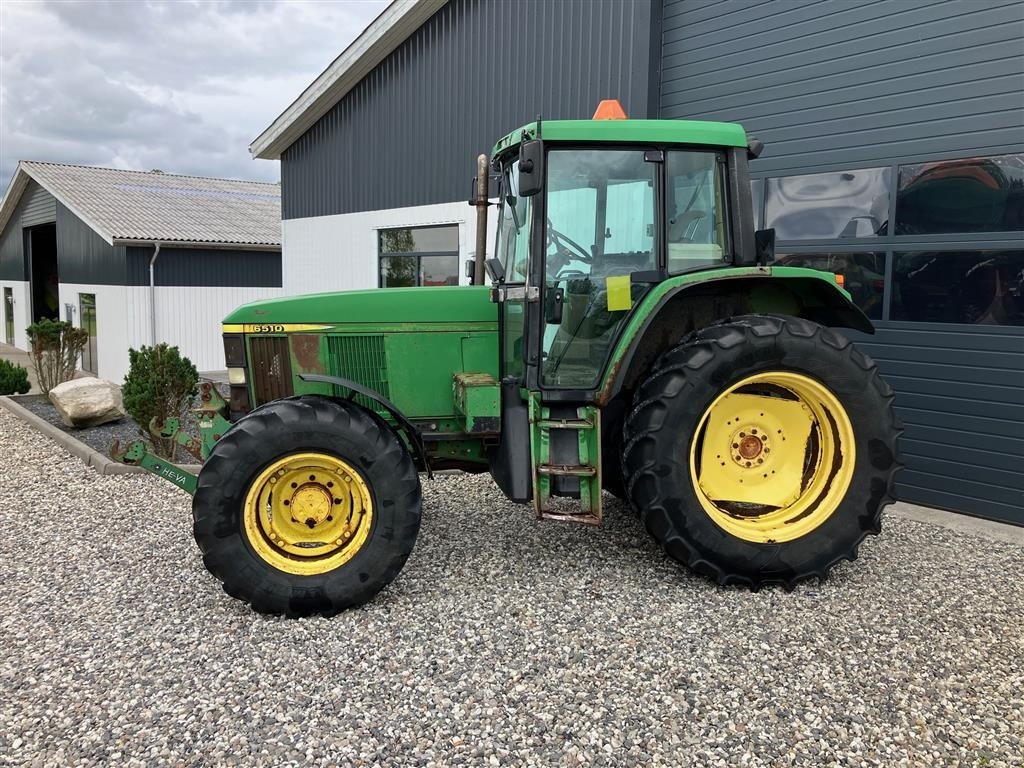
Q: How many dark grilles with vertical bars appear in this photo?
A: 1